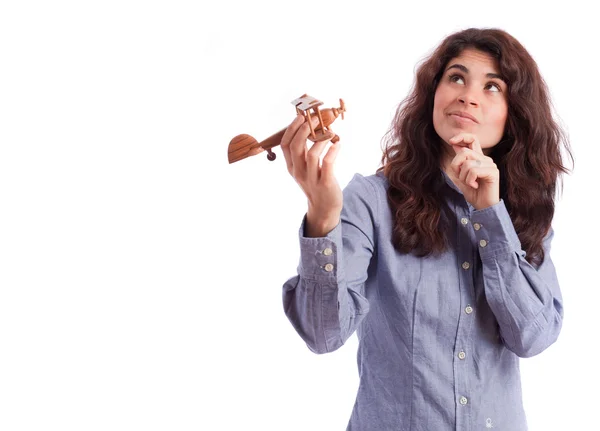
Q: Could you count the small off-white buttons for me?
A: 9